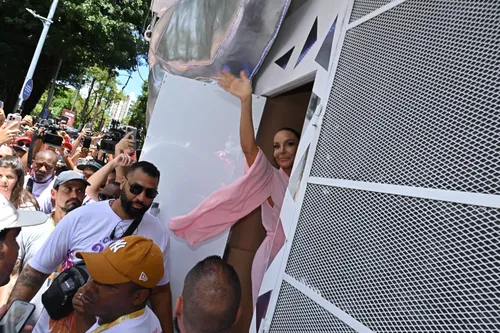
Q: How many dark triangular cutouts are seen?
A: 3